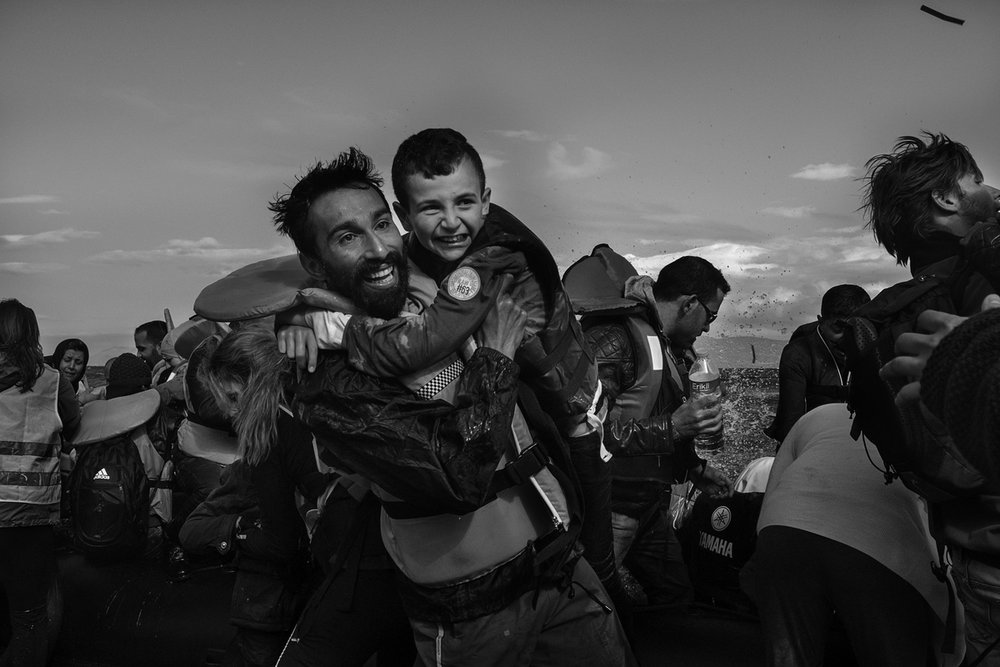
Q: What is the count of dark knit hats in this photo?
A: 2